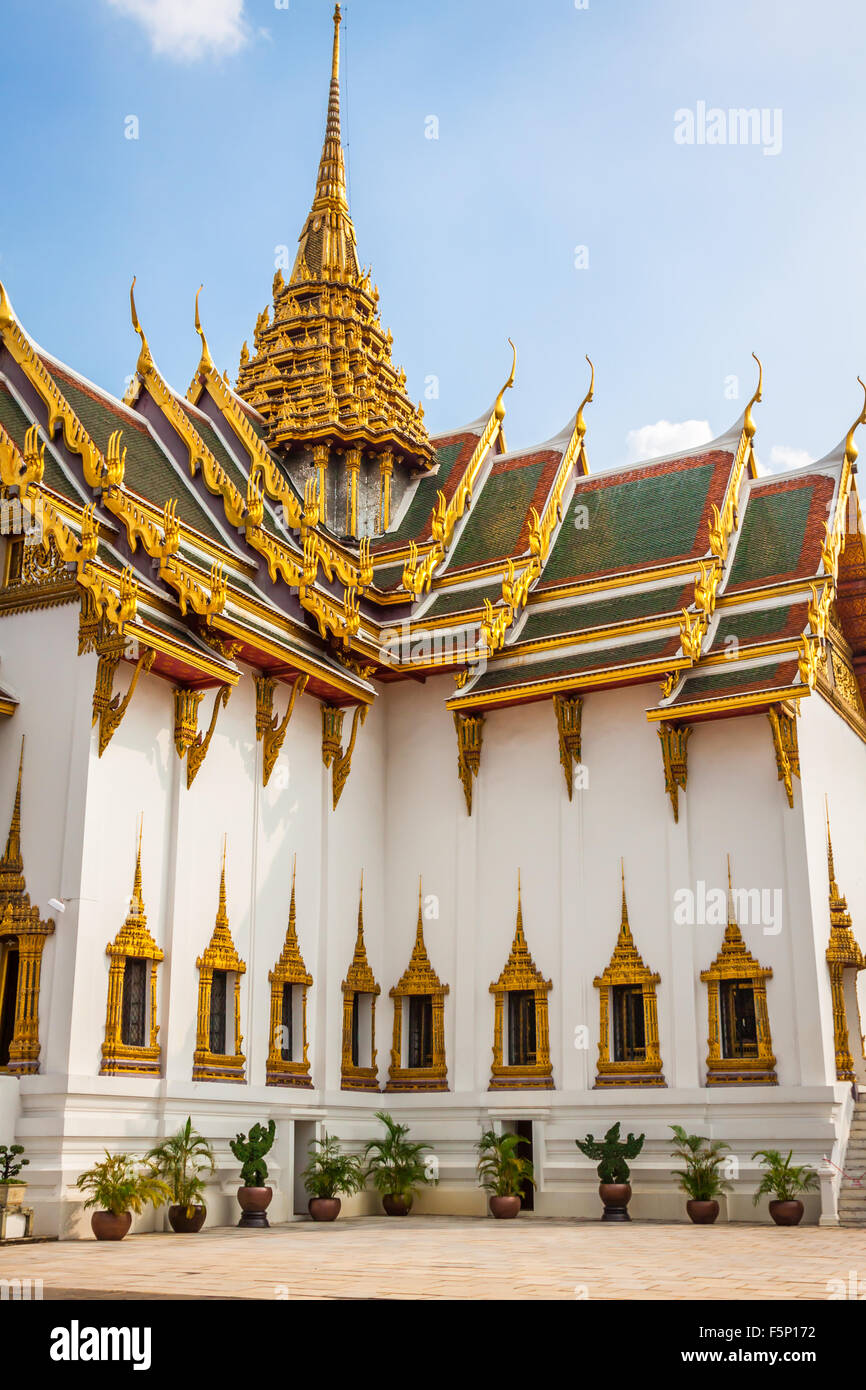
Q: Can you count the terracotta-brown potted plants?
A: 9